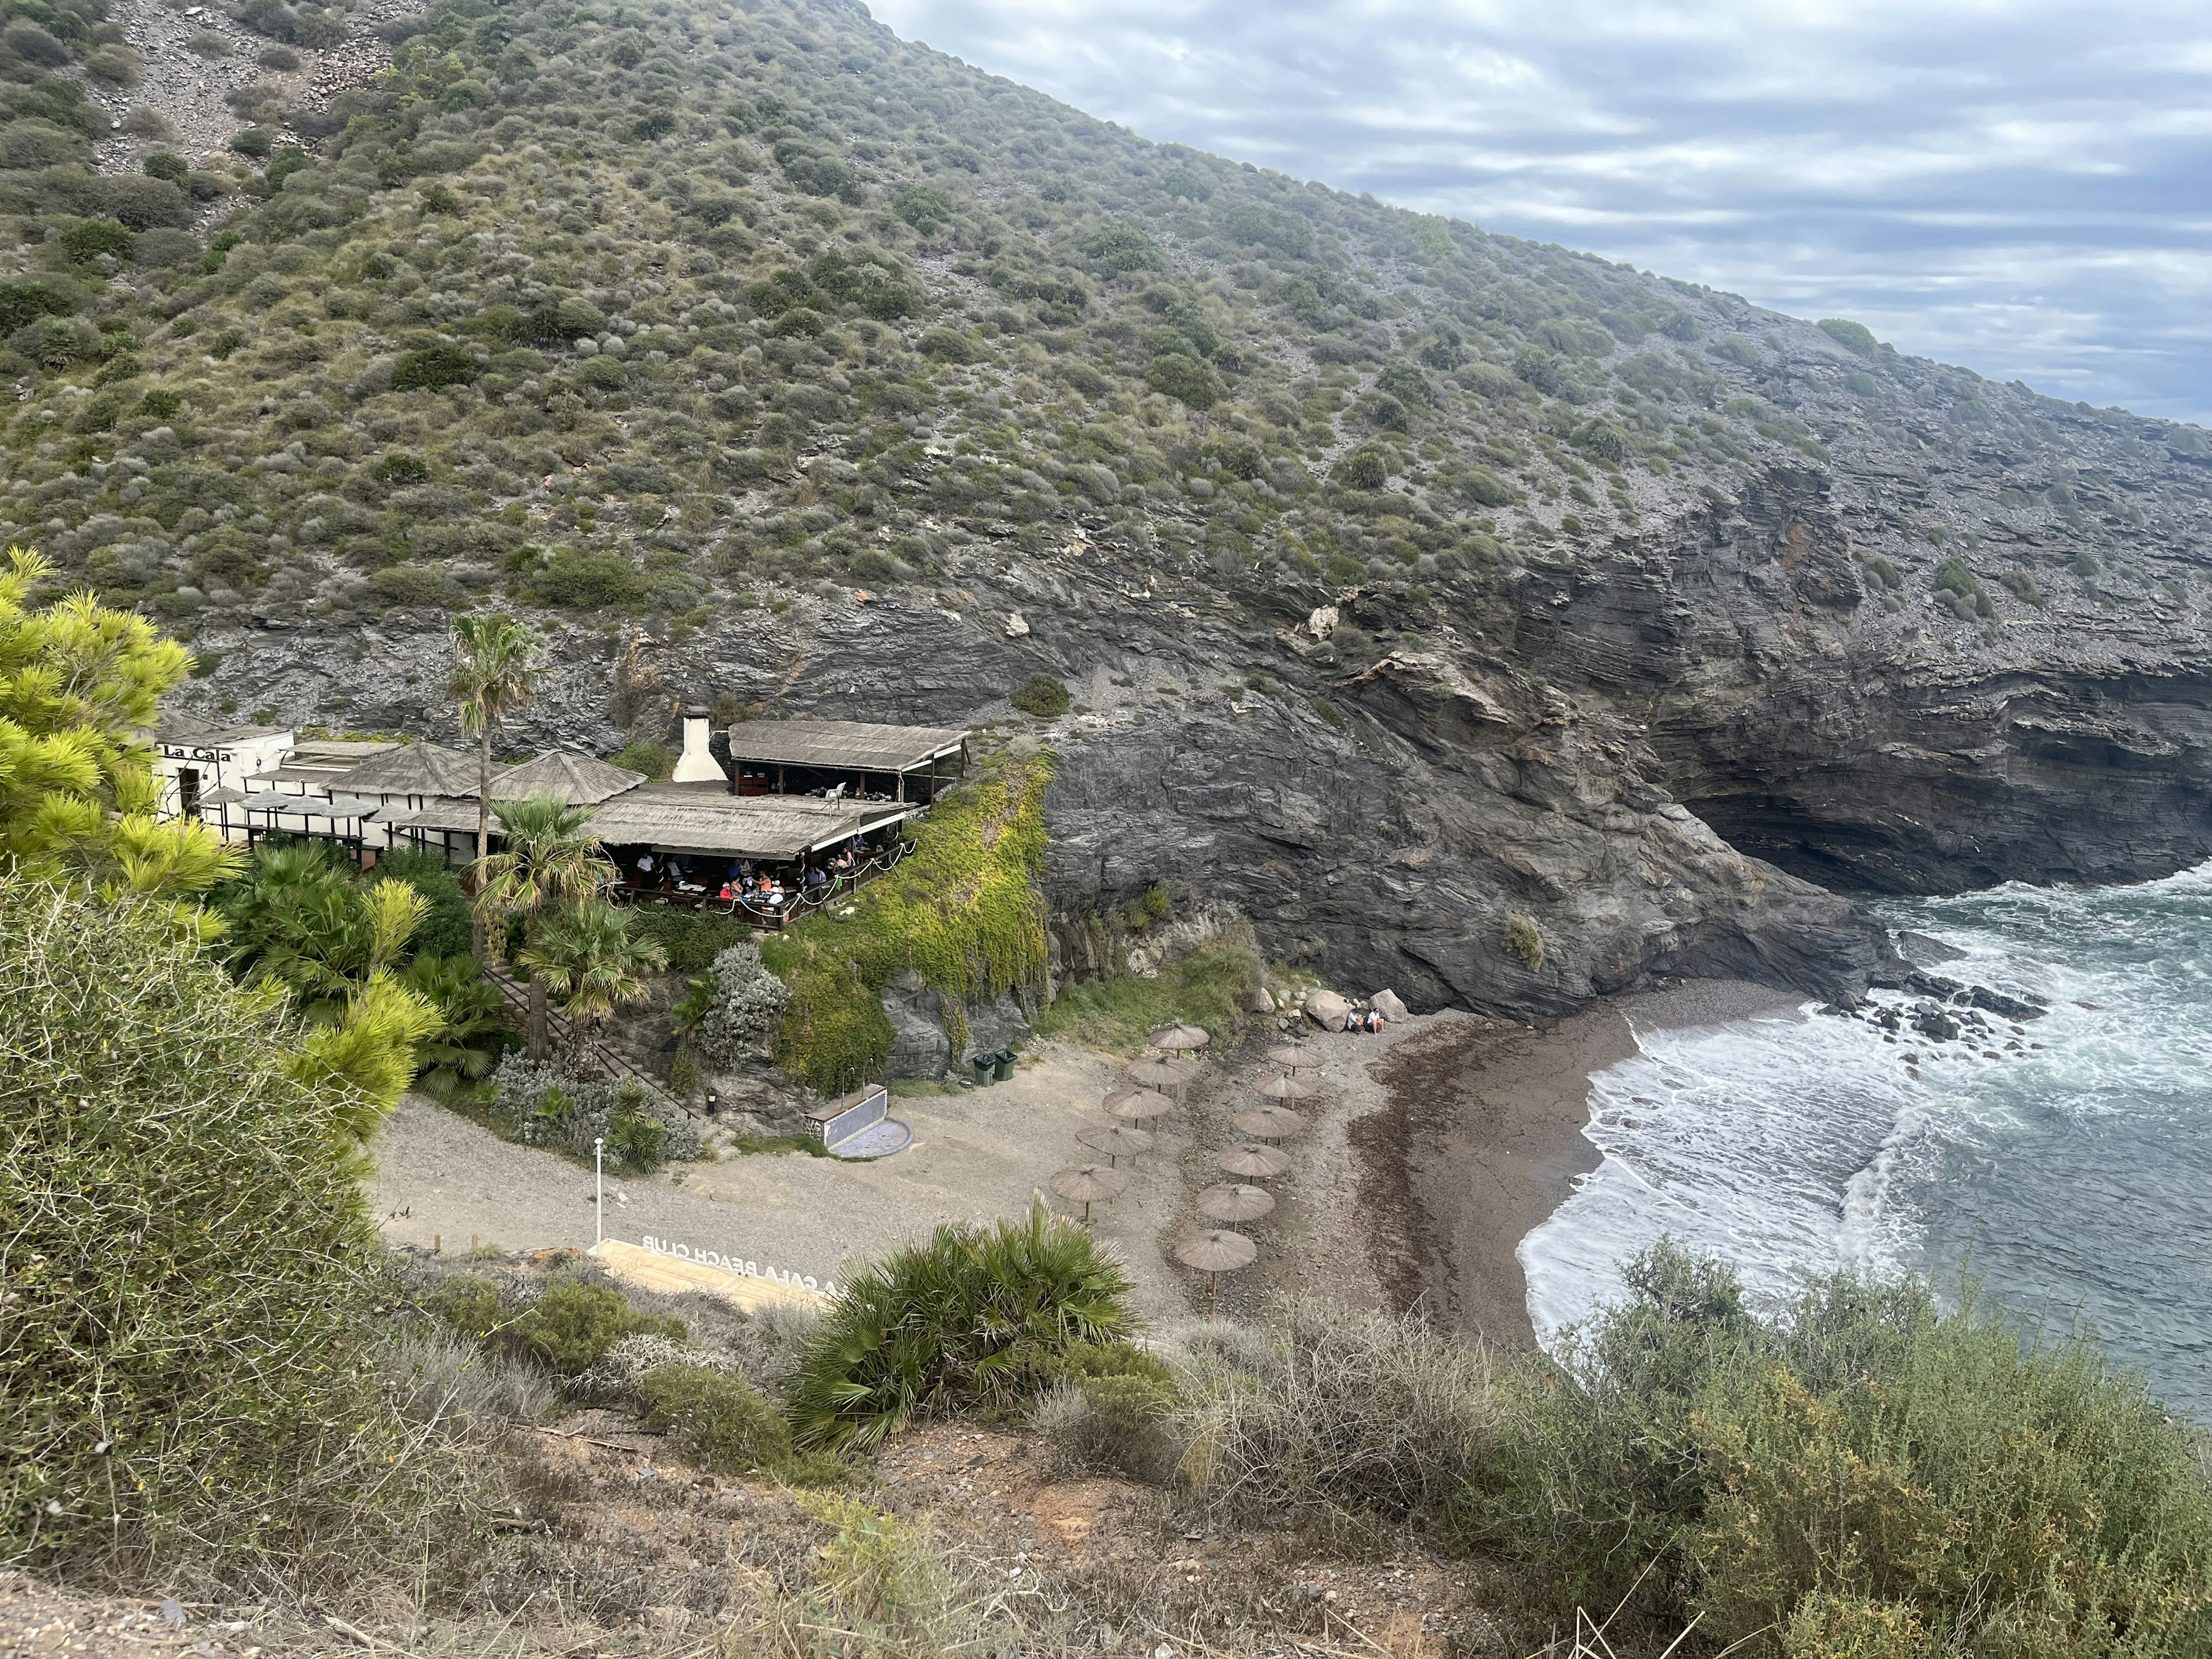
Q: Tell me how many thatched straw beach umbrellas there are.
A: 11